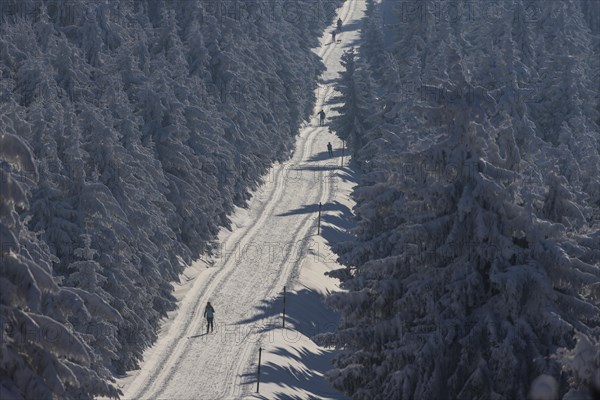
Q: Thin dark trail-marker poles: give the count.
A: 4